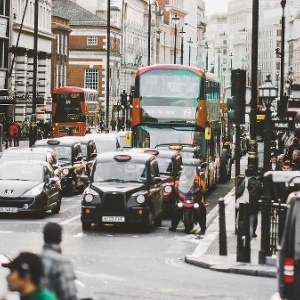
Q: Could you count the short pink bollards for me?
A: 0